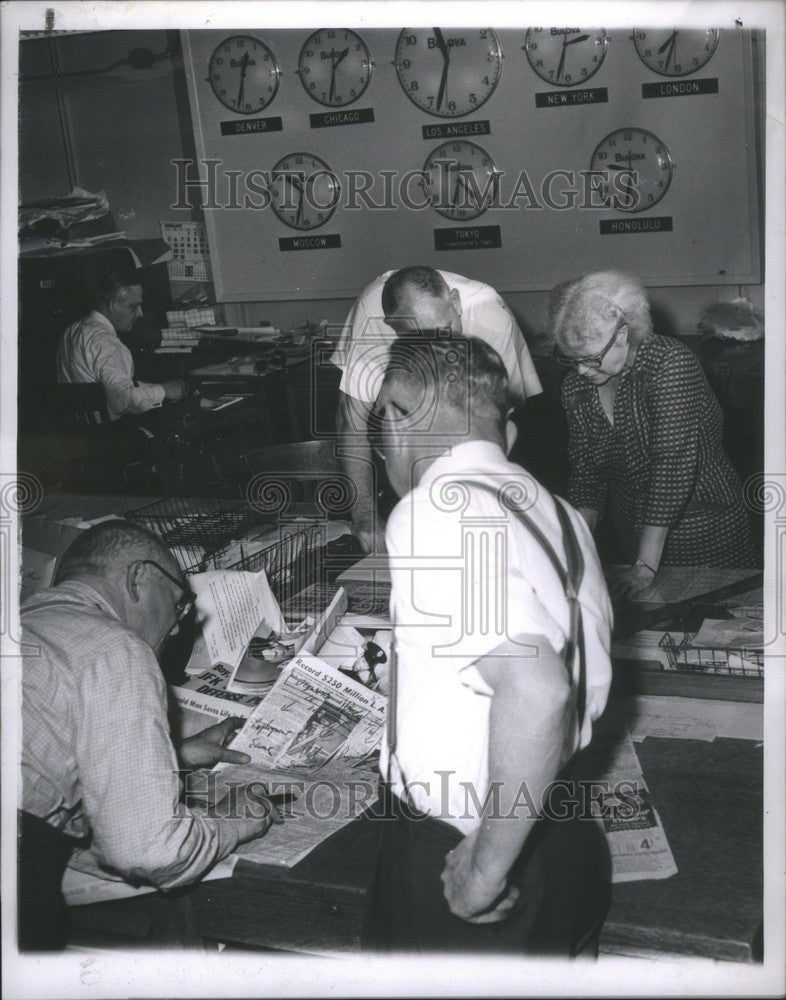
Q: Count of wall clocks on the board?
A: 8